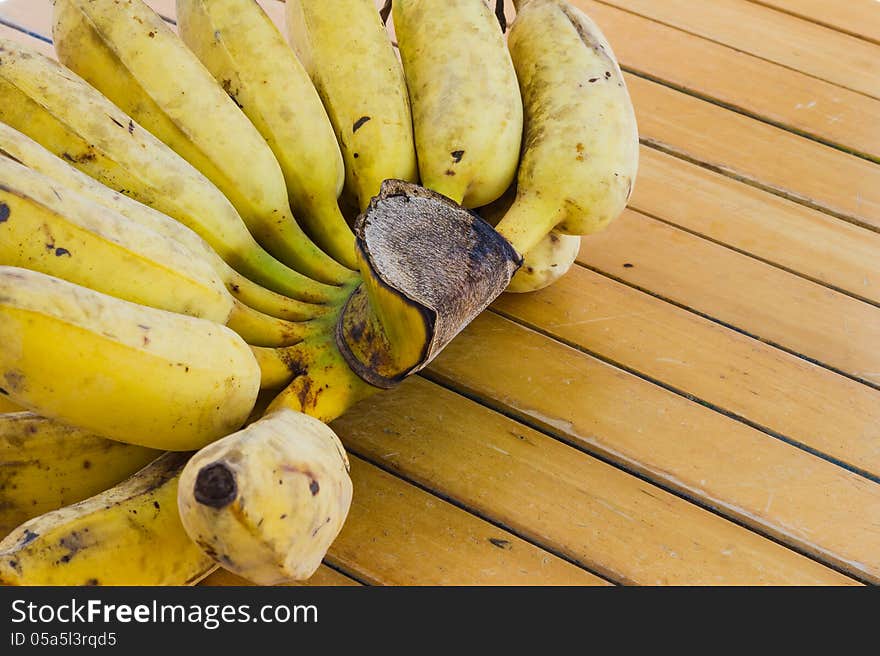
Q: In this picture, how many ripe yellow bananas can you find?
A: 13